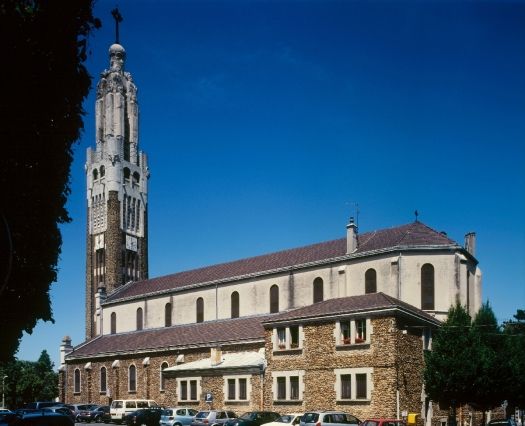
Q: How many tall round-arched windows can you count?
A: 13